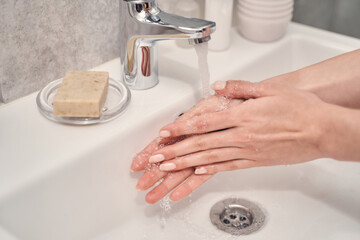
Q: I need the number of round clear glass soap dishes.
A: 1